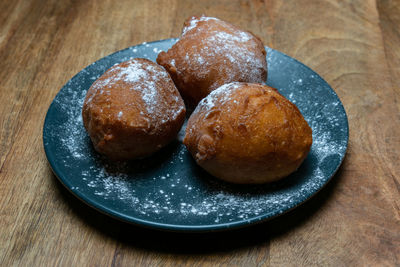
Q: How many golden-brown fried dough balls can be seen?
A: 3